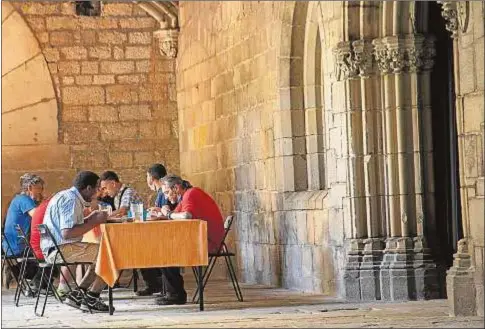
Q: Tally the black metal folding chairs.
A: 4